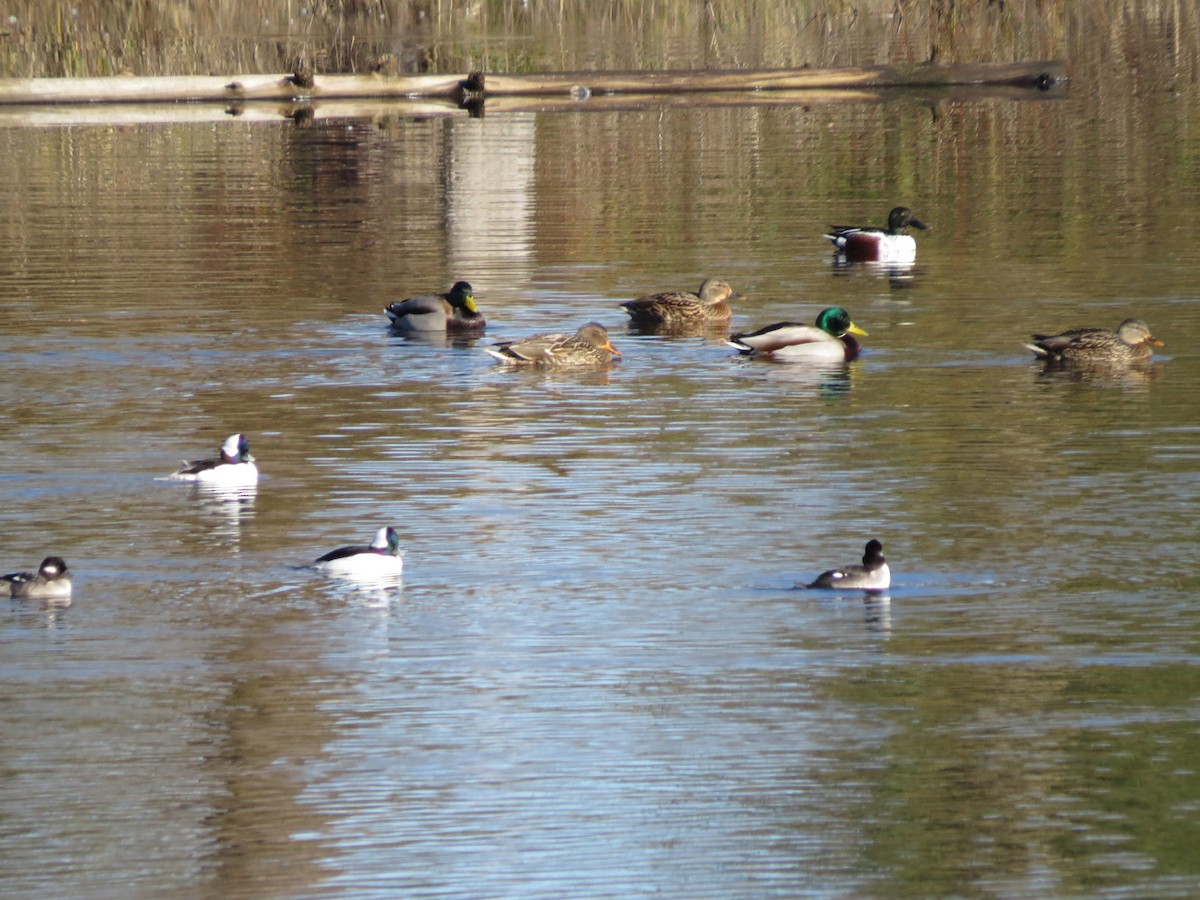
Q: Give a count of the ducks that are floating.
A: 10